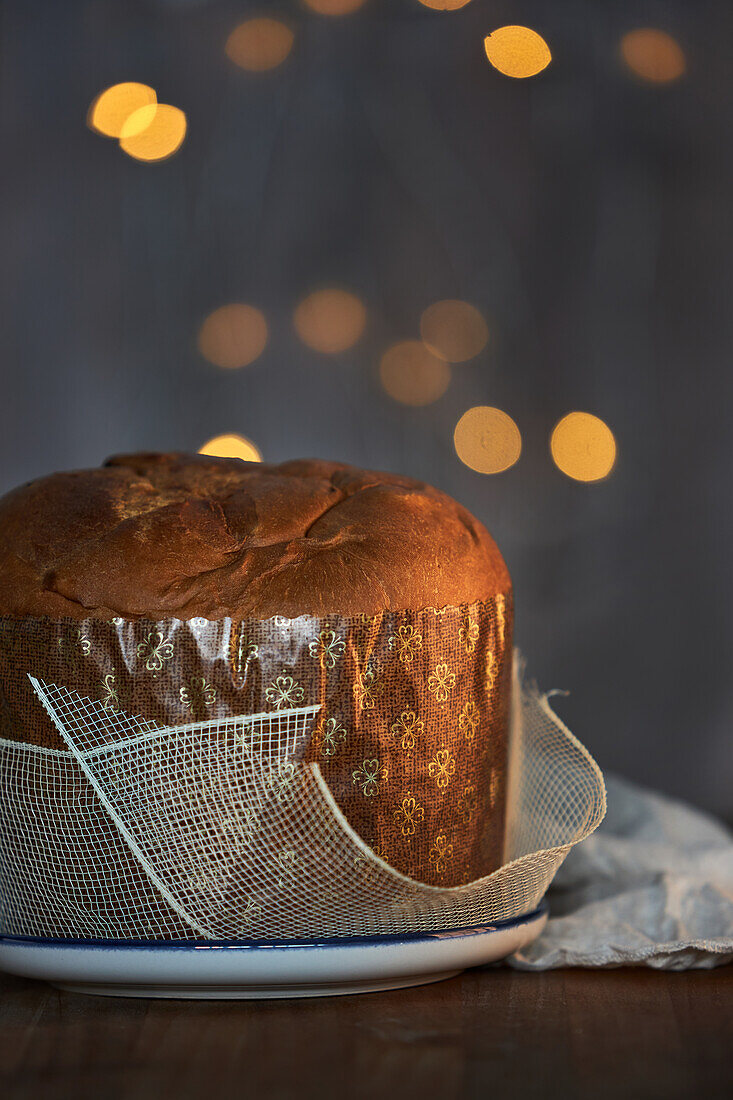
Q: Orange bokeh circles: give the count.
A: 14